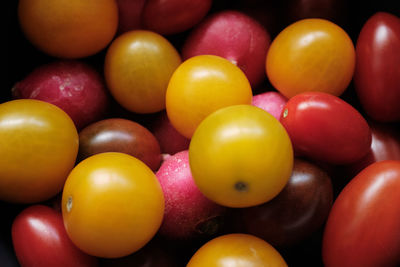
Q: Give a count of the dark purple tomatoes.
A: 2